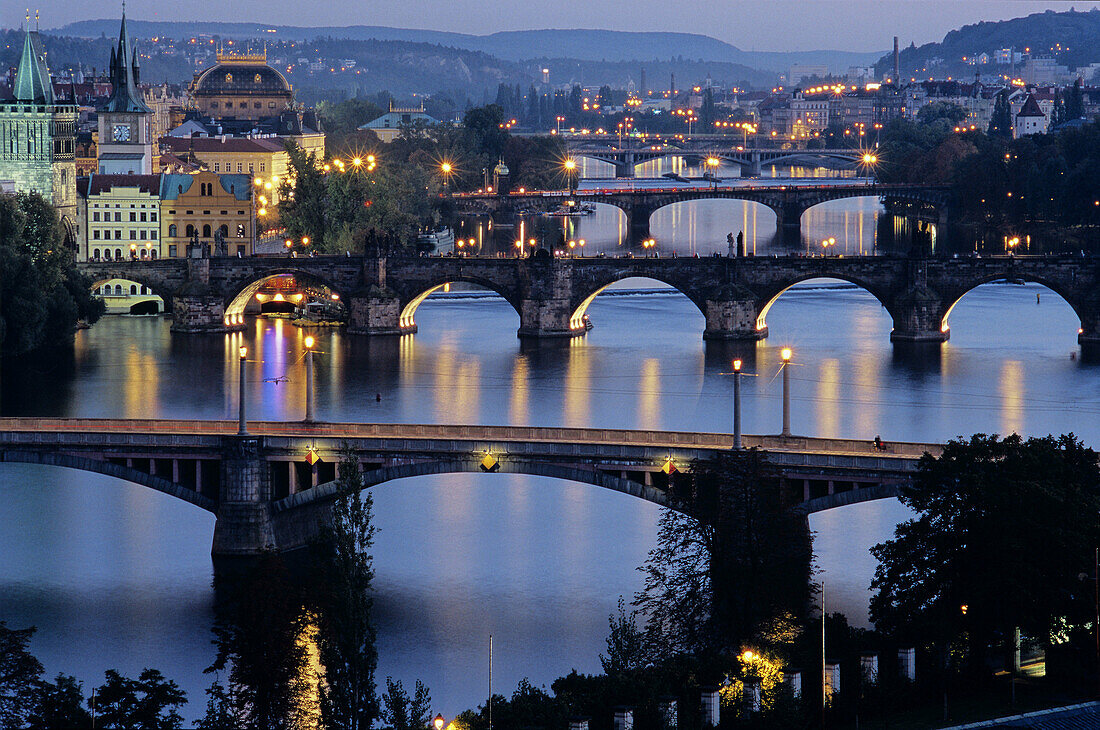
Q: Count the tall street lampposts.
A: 4